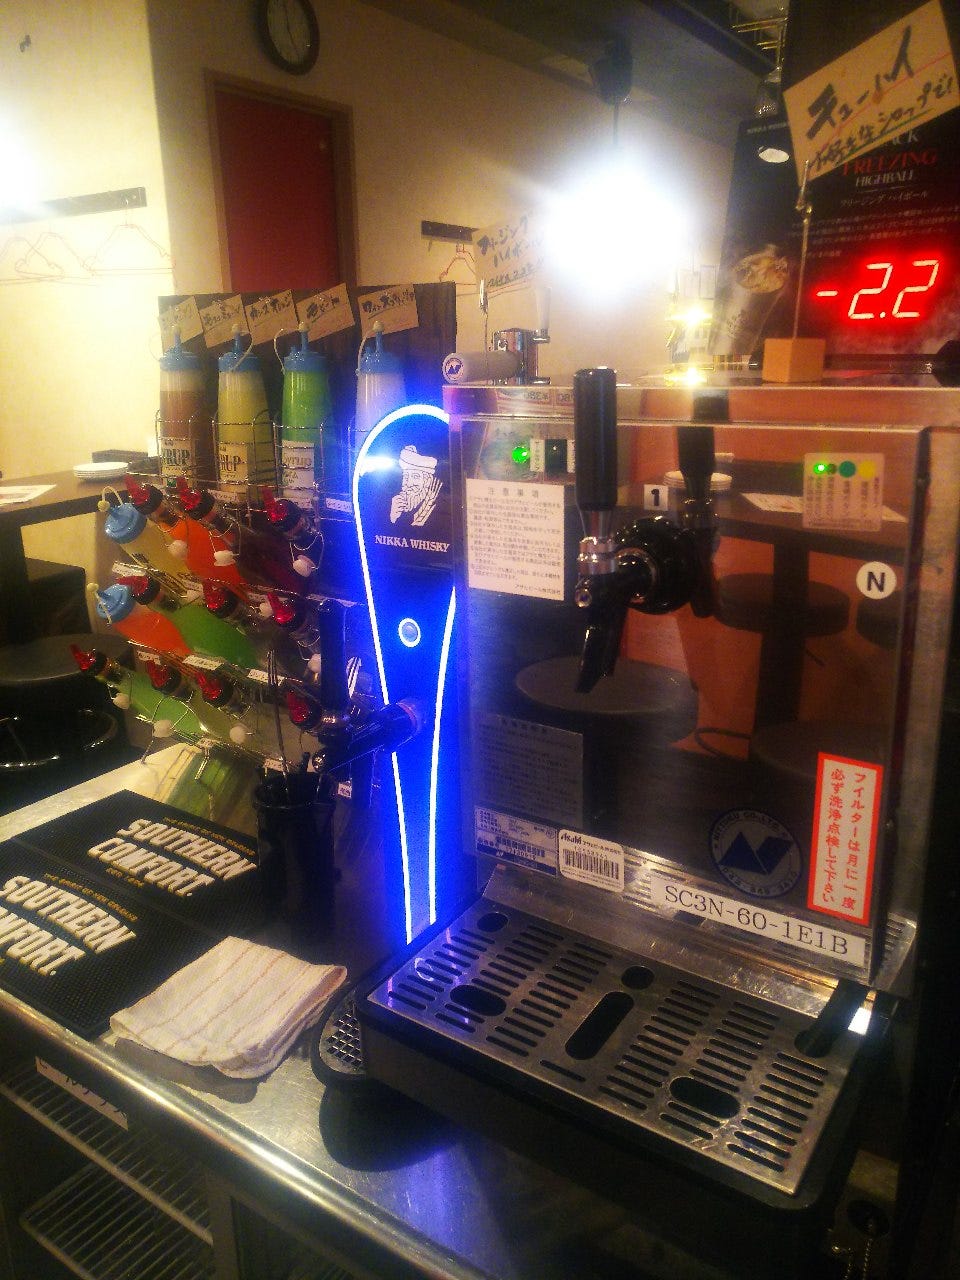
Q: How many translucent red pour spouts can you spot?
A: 10